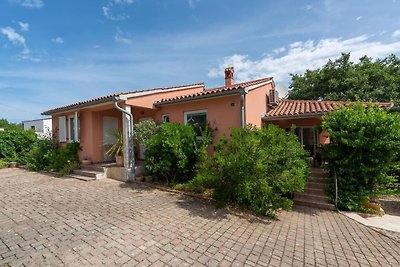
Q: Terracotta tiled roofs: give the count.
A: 3